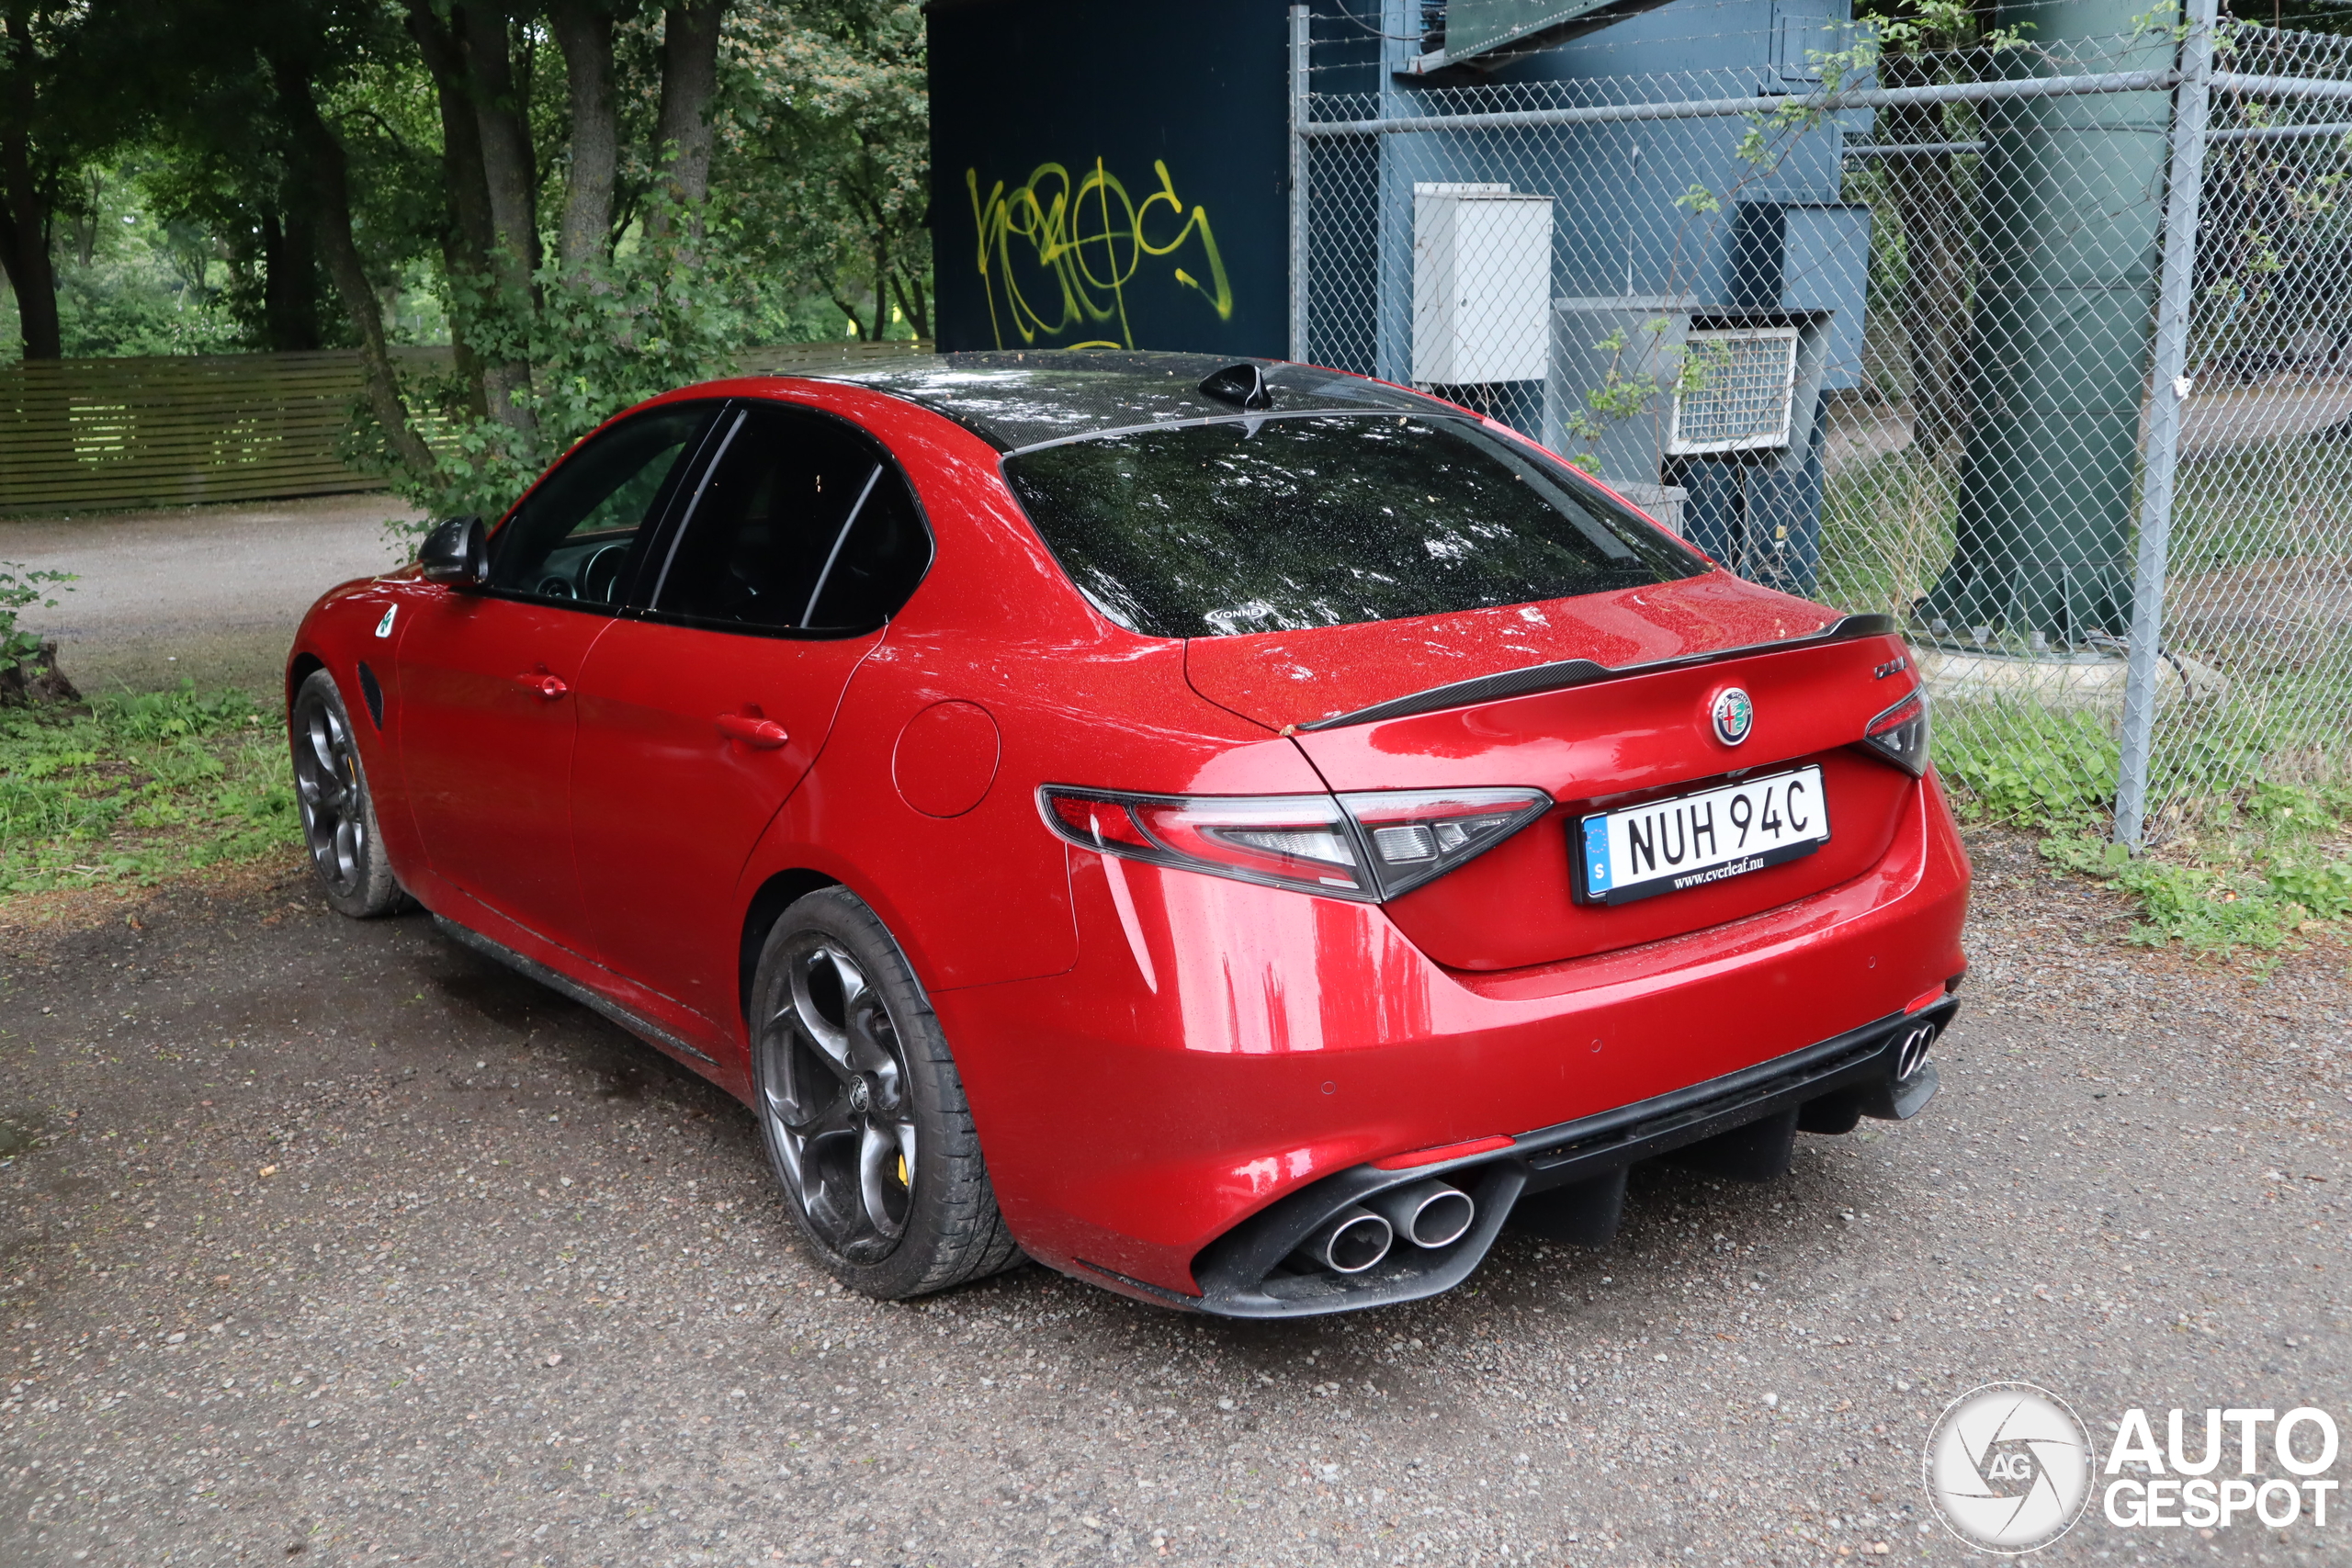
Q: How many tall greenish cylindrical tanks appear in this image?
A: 1